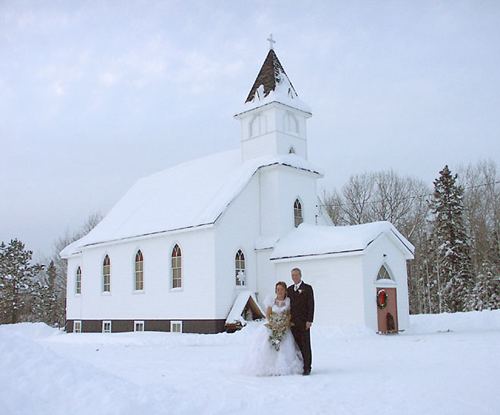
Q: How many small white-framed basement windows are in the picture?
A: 4